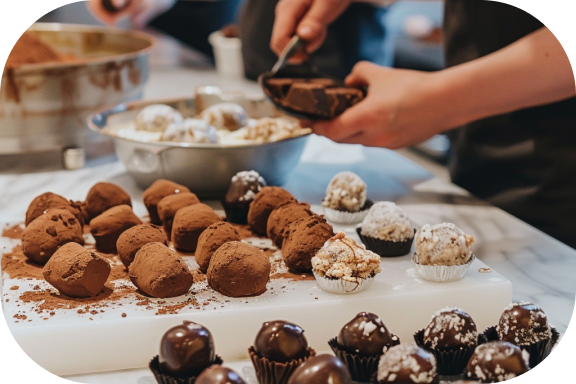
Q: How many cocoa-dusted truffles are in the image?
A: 15